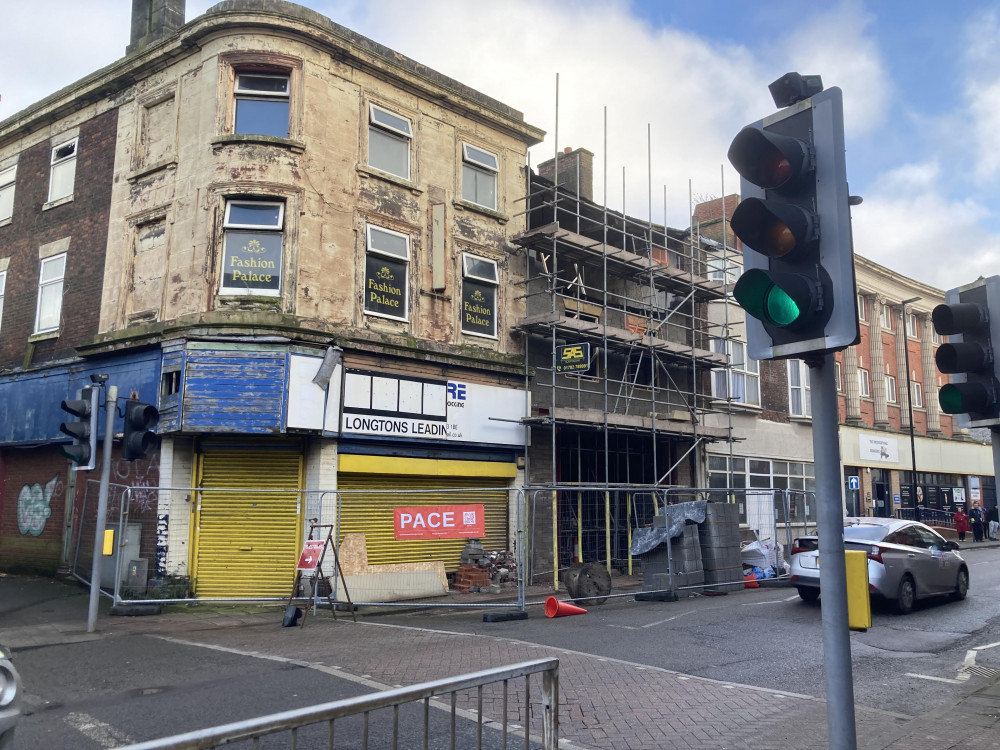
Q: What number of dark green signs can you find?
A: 1